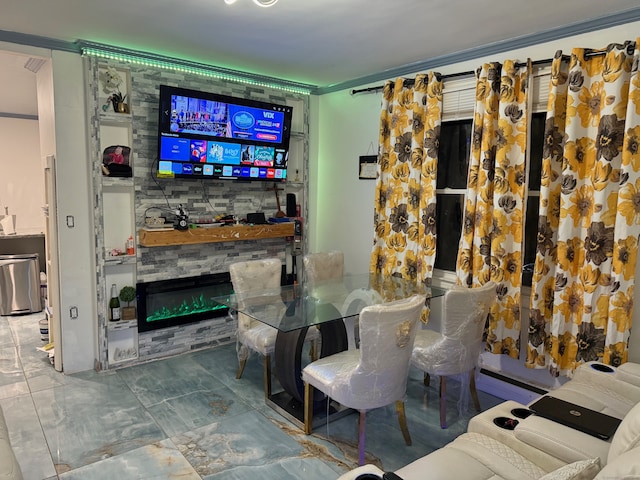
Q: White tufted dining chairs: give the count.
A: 4